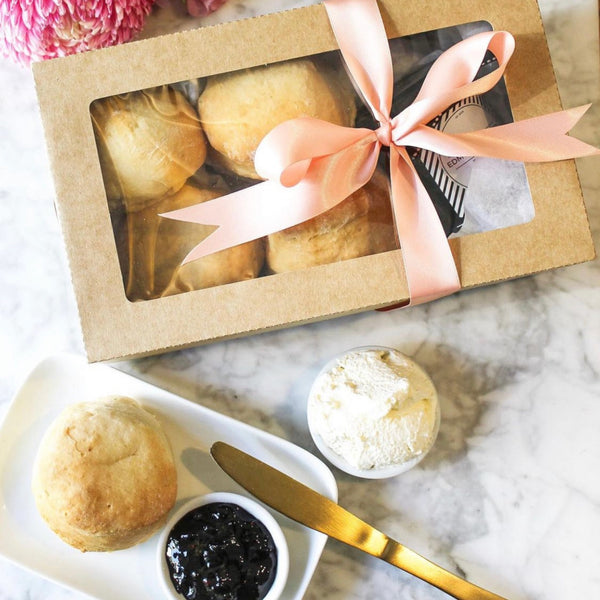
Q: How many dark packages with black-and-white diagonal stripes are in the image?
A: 1